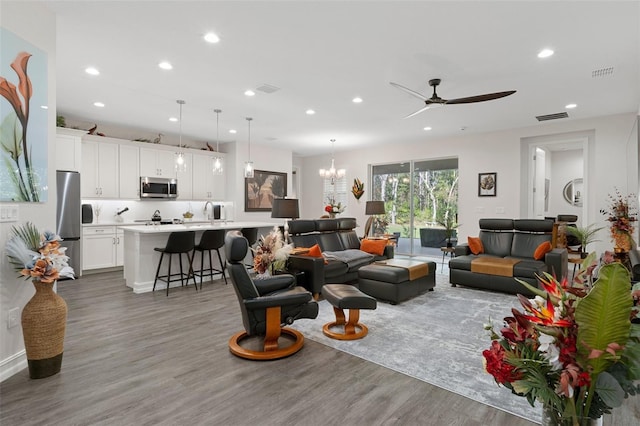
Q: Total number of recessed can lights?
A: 12